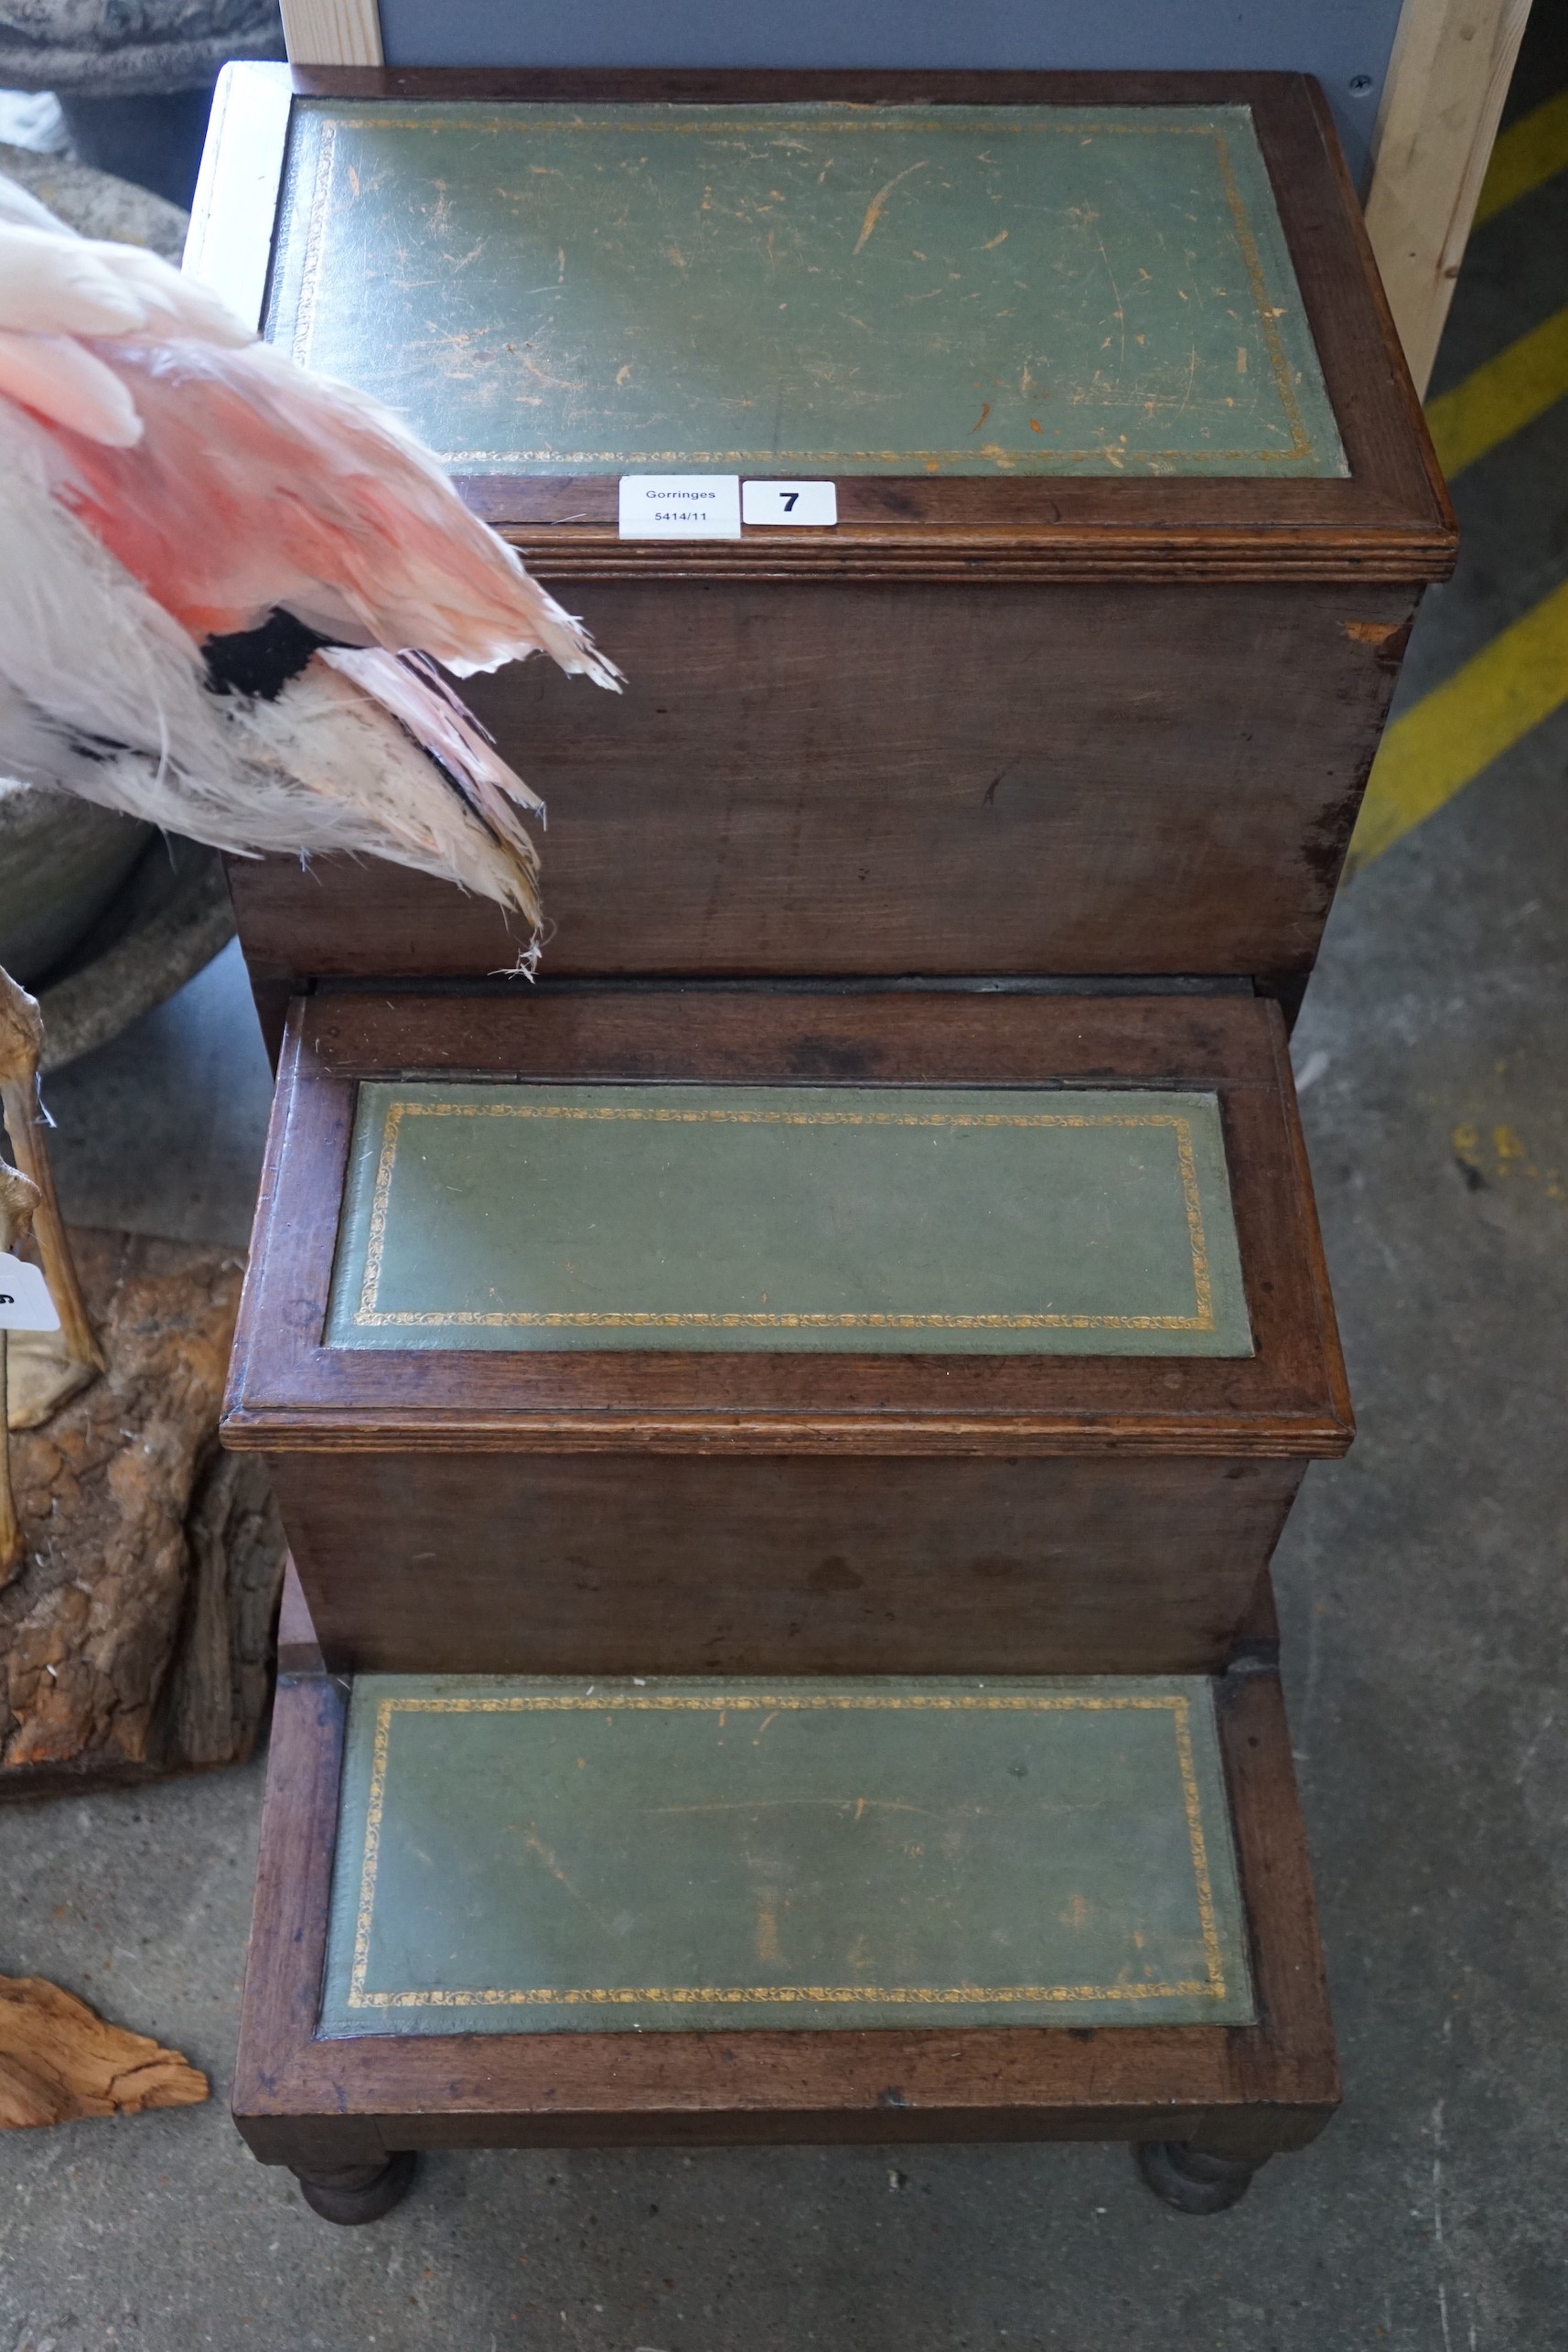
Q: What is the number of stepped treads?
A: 3